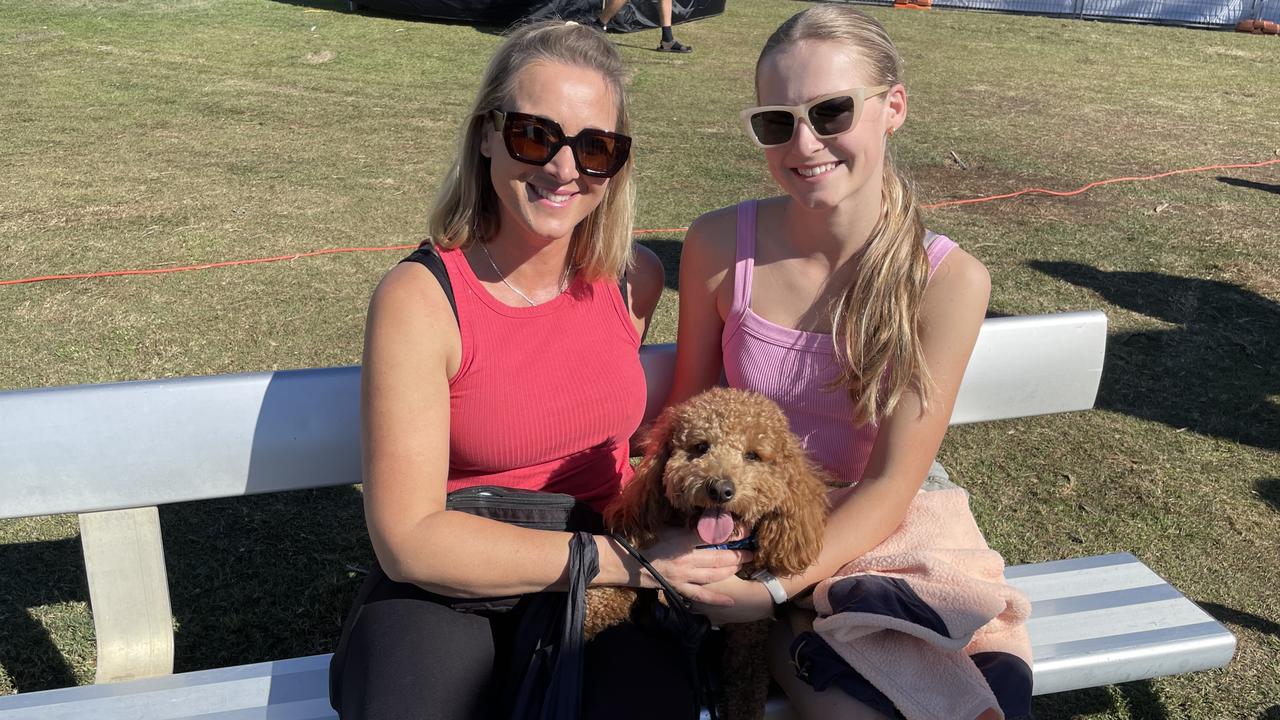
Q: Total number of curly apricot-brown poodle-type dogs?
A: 1